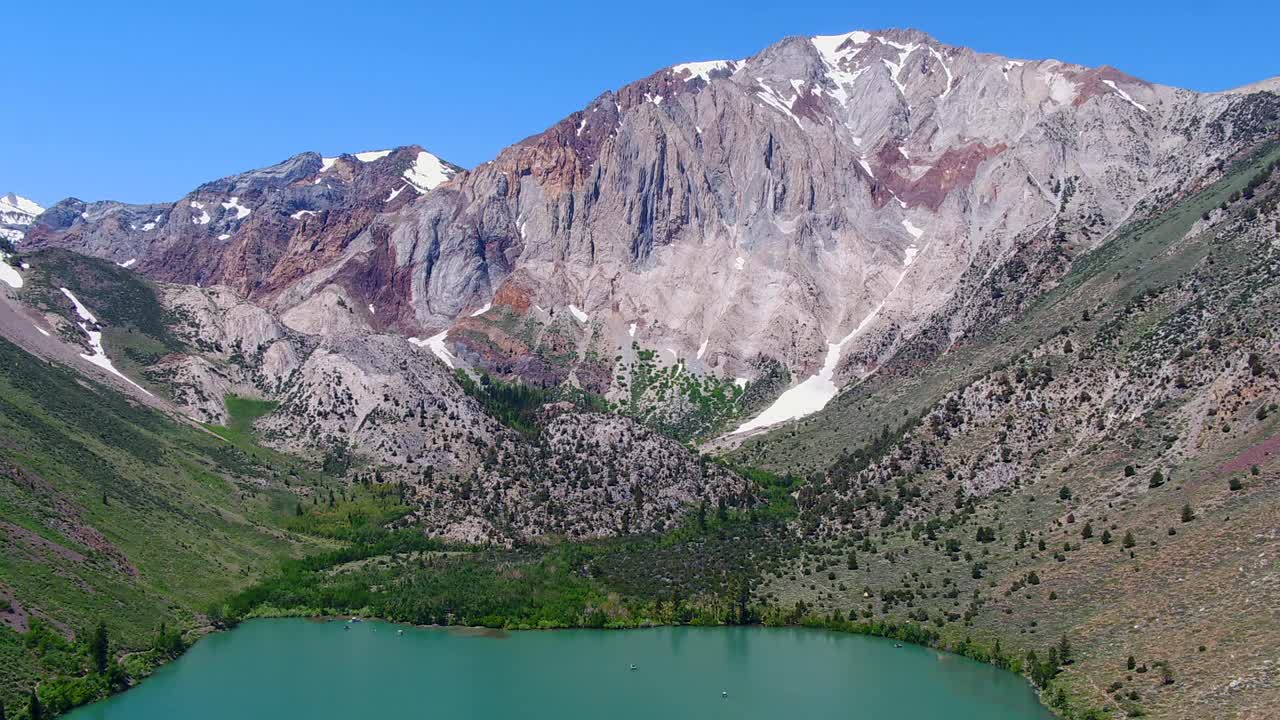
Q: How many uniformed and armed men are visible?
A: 0